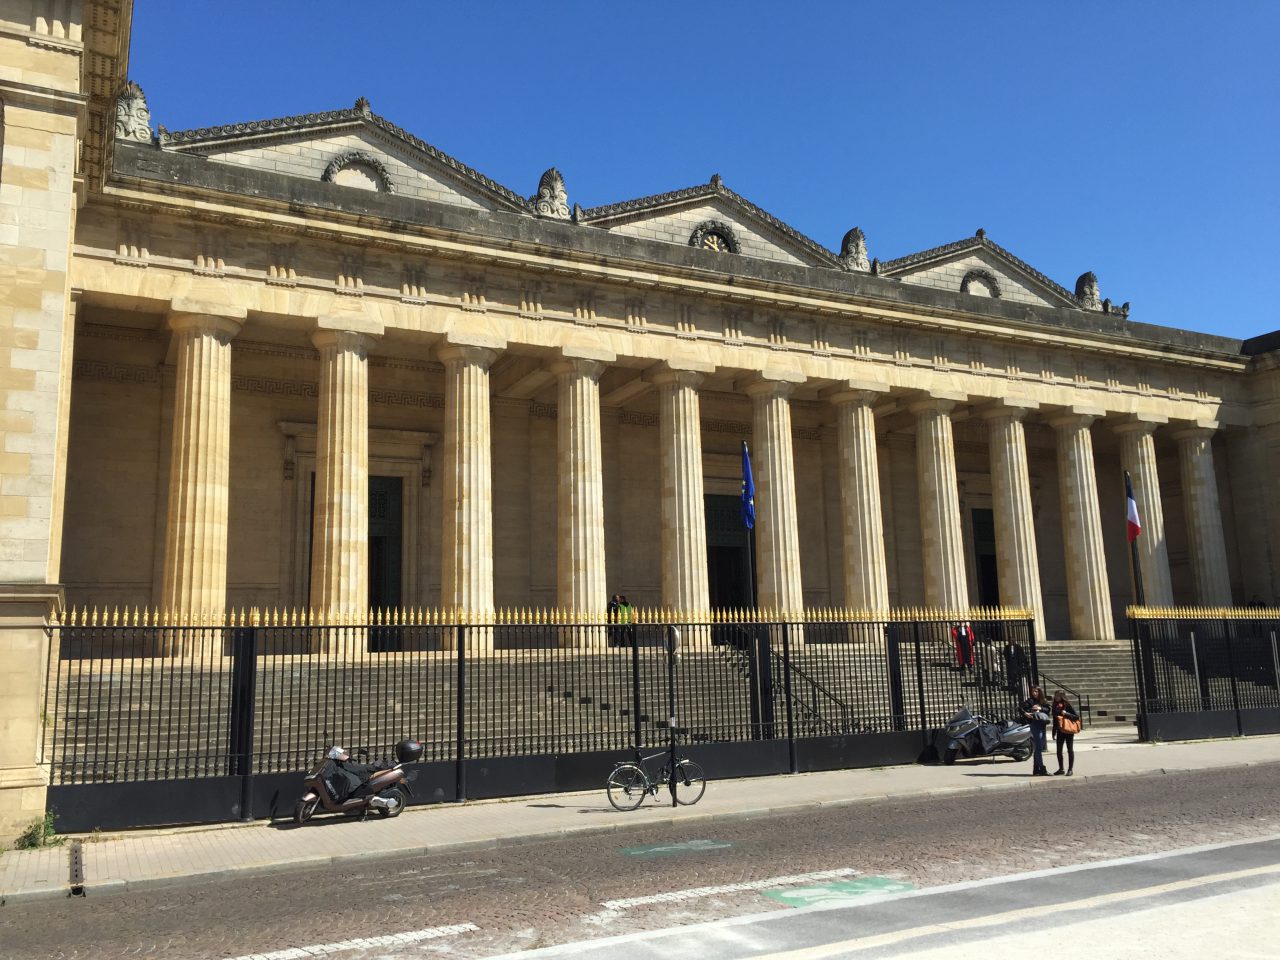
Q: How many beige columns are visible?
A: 12